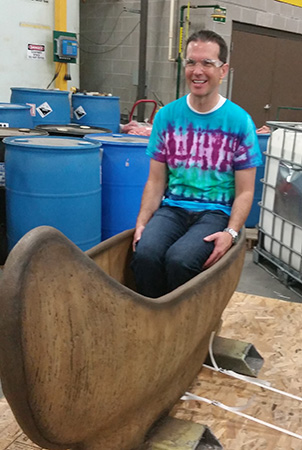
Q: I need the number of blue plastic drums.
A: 6